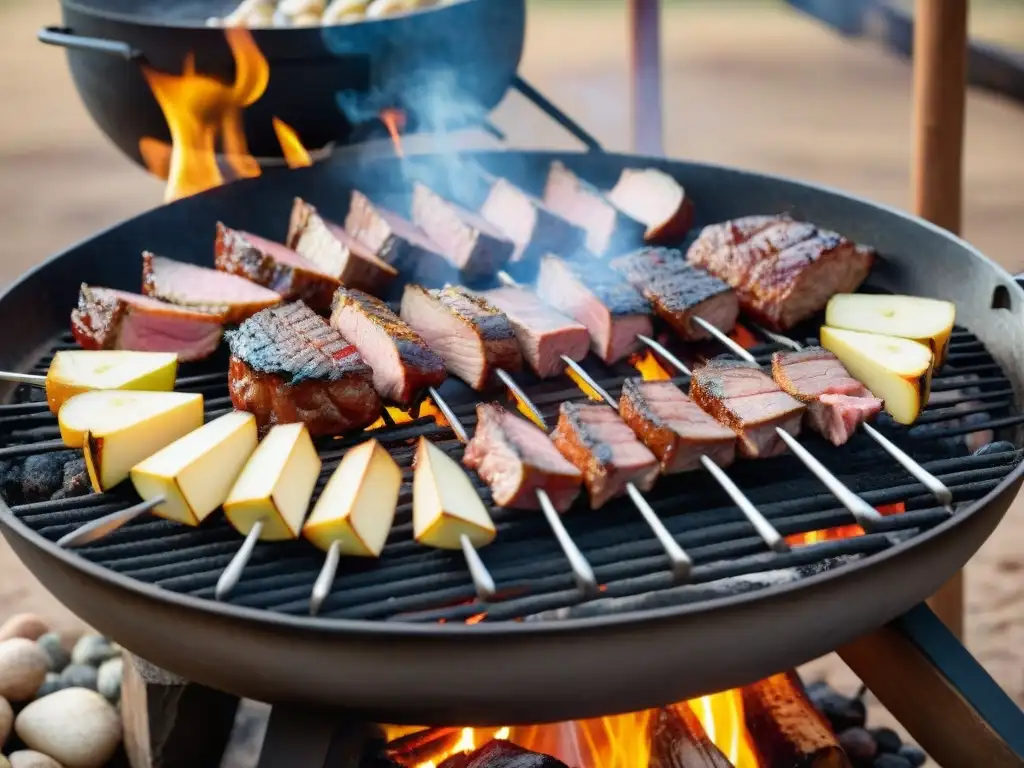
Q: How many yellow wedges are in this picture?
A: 8